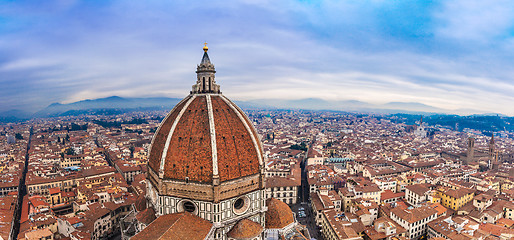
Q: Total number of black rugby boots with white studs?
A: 0